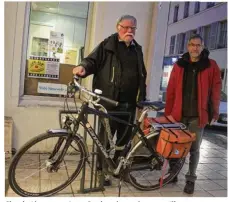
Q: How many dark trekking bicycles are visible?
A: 1